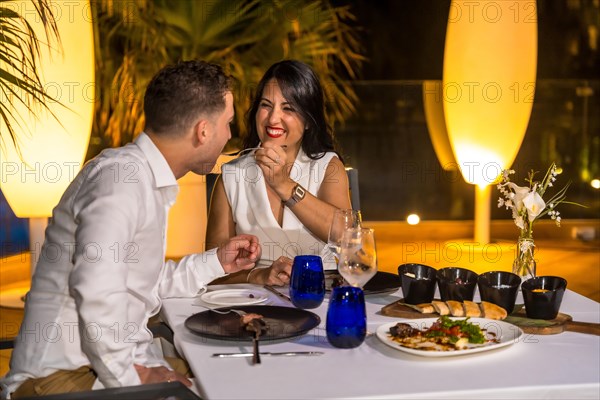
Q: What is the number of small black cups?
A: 4